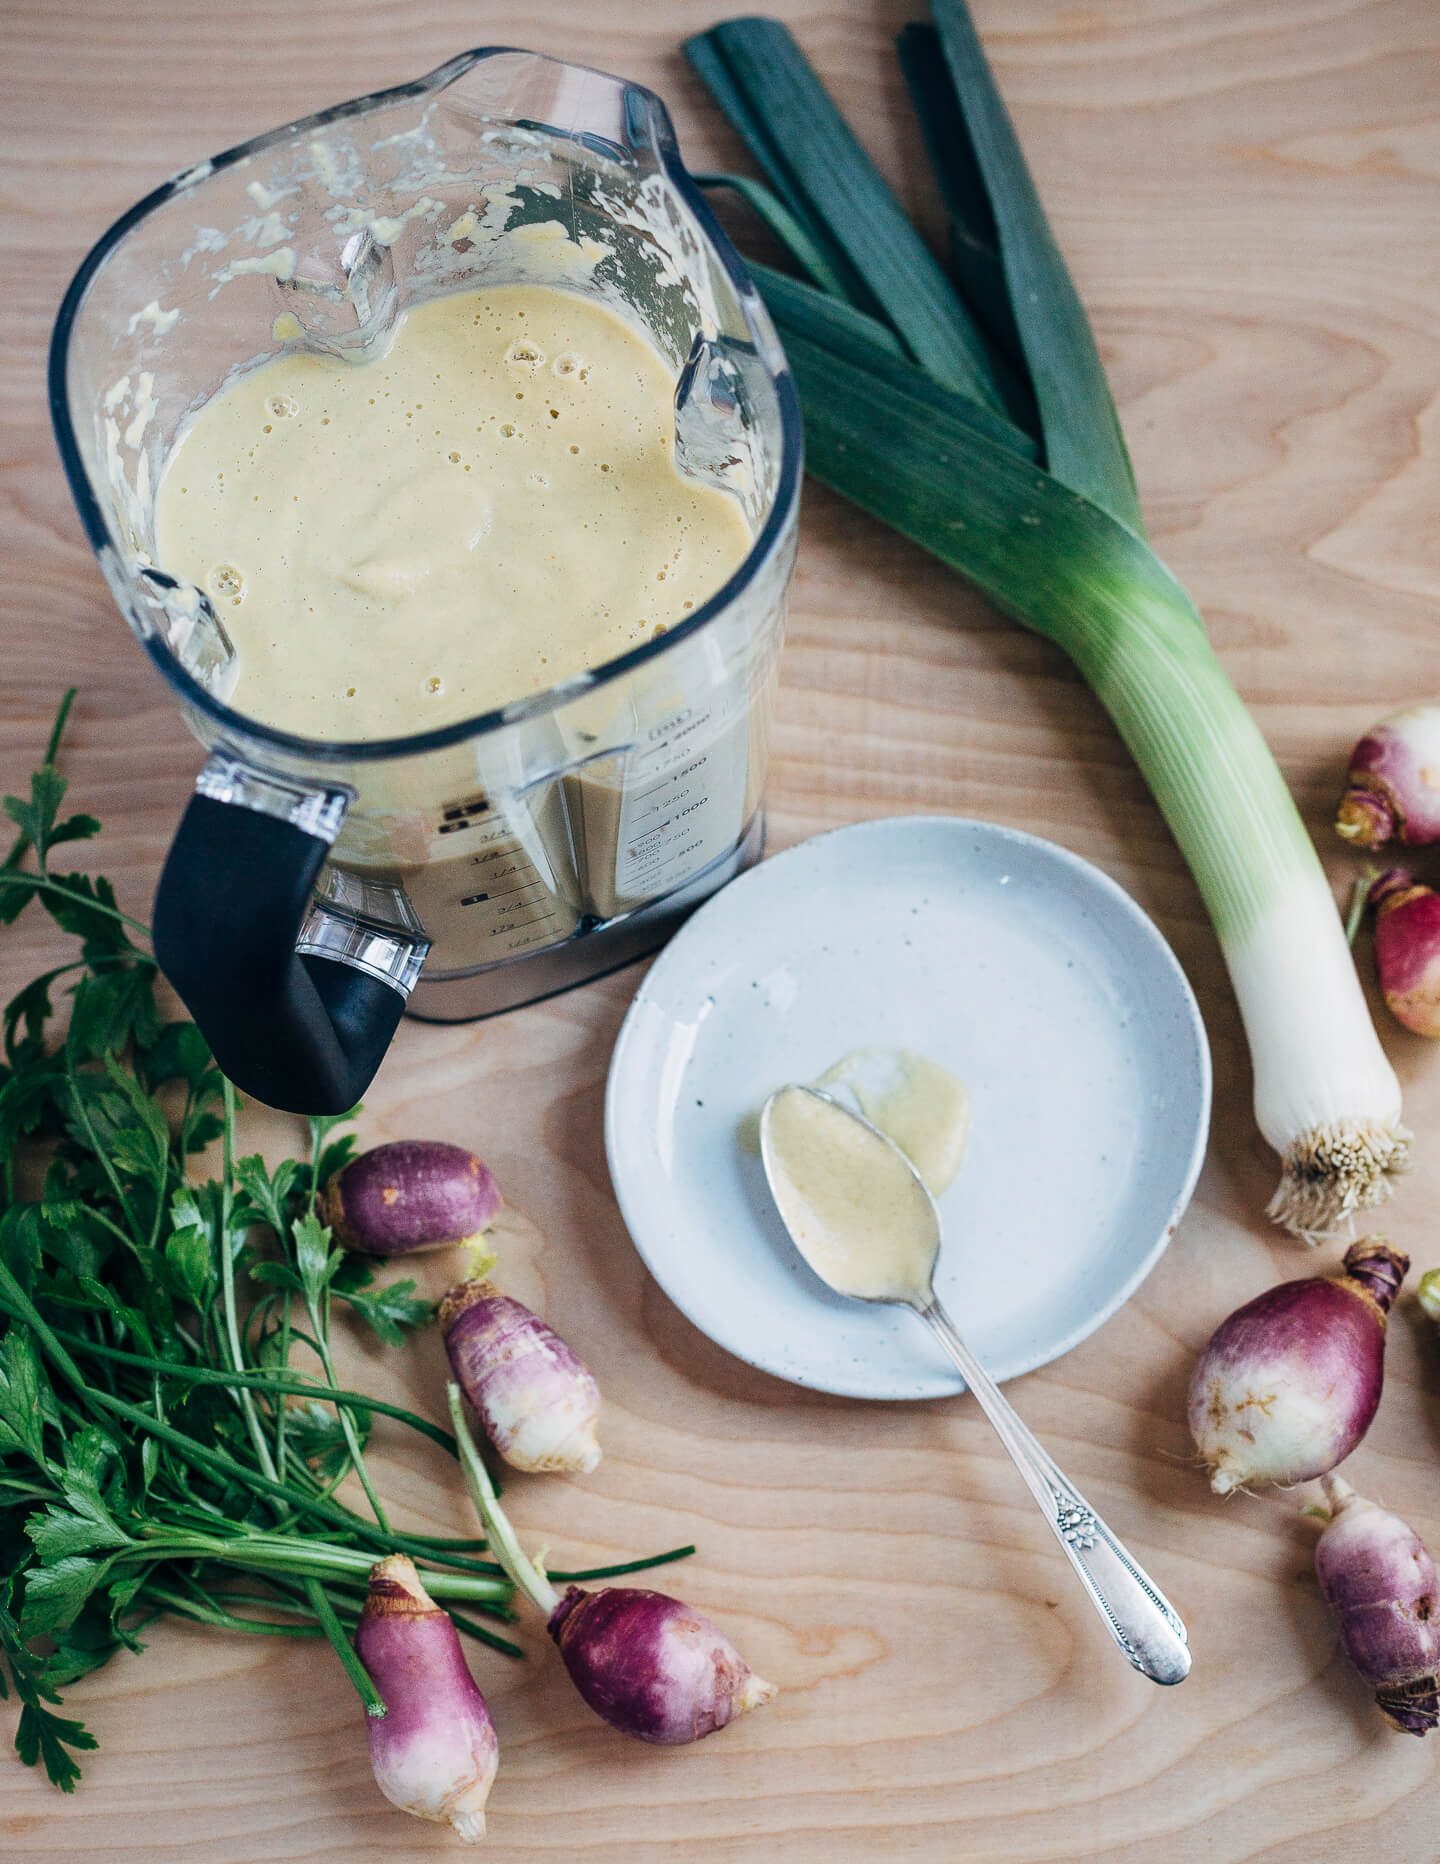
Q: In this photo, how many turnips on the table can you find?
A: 8